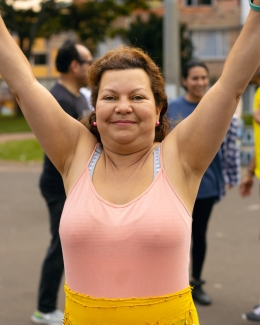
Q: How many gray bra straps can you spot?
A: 2